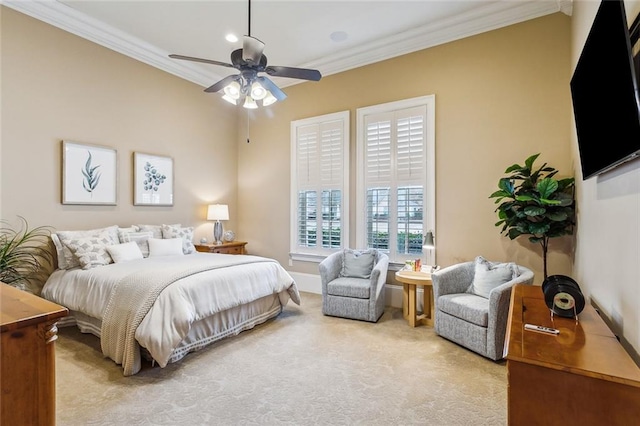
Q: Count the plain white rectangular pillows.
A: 2